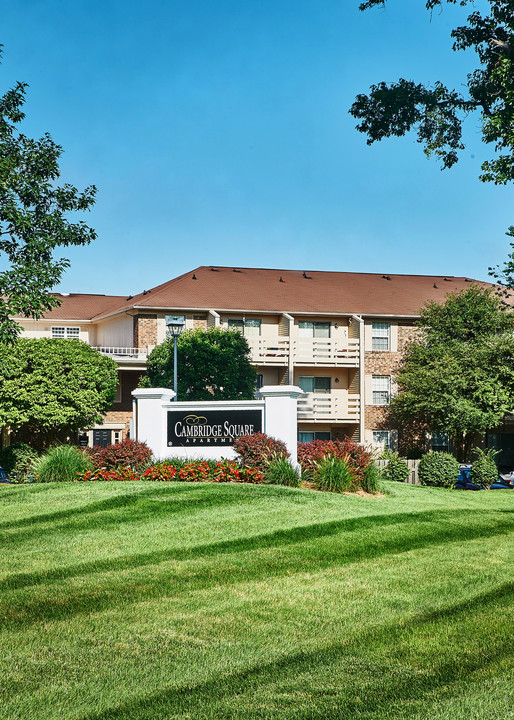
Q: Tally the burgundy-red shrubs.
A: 3